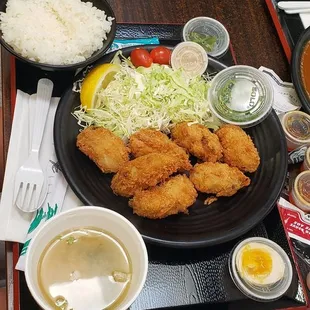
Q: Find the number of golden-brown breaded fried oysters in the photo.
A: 7